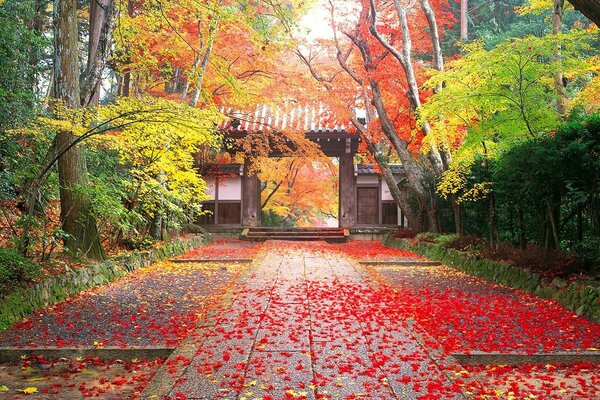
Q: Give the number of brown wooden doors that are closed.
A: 1